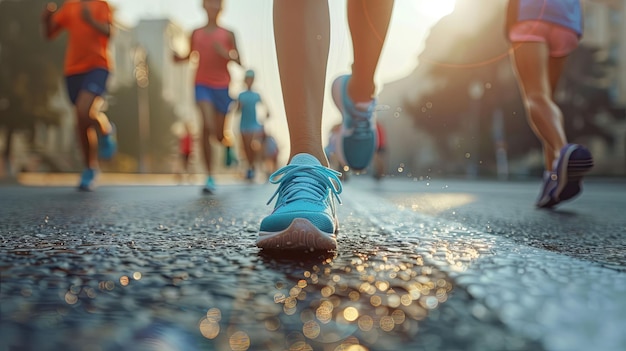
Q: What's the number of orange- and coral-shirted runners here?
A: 2